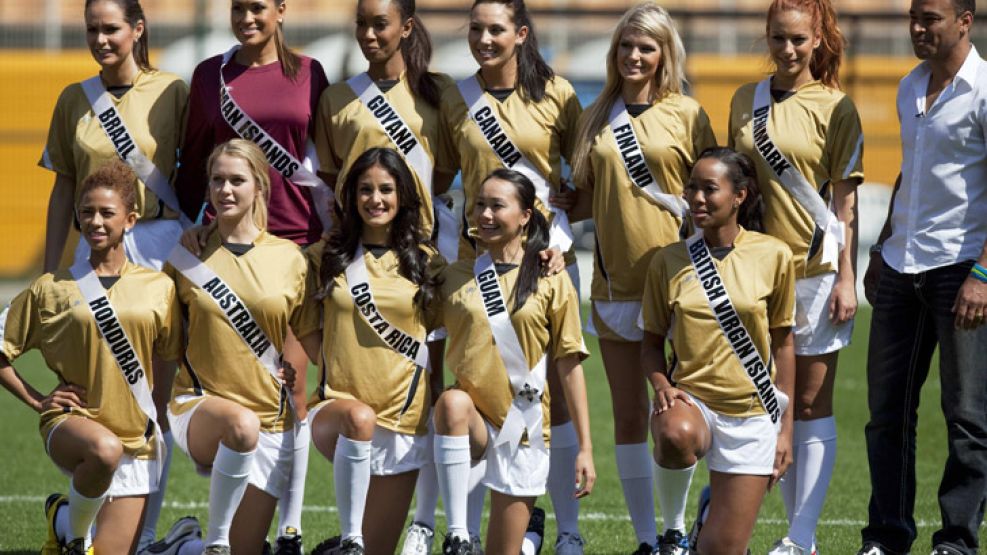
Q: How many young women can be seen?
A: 11